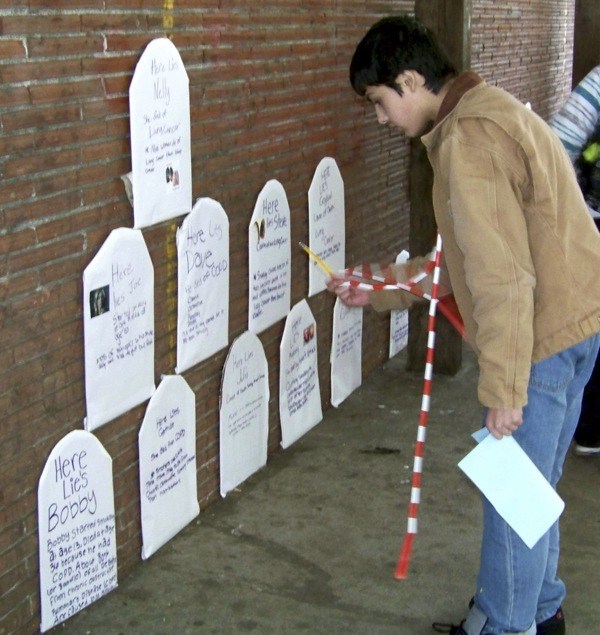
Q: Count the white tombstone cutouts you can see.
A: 11